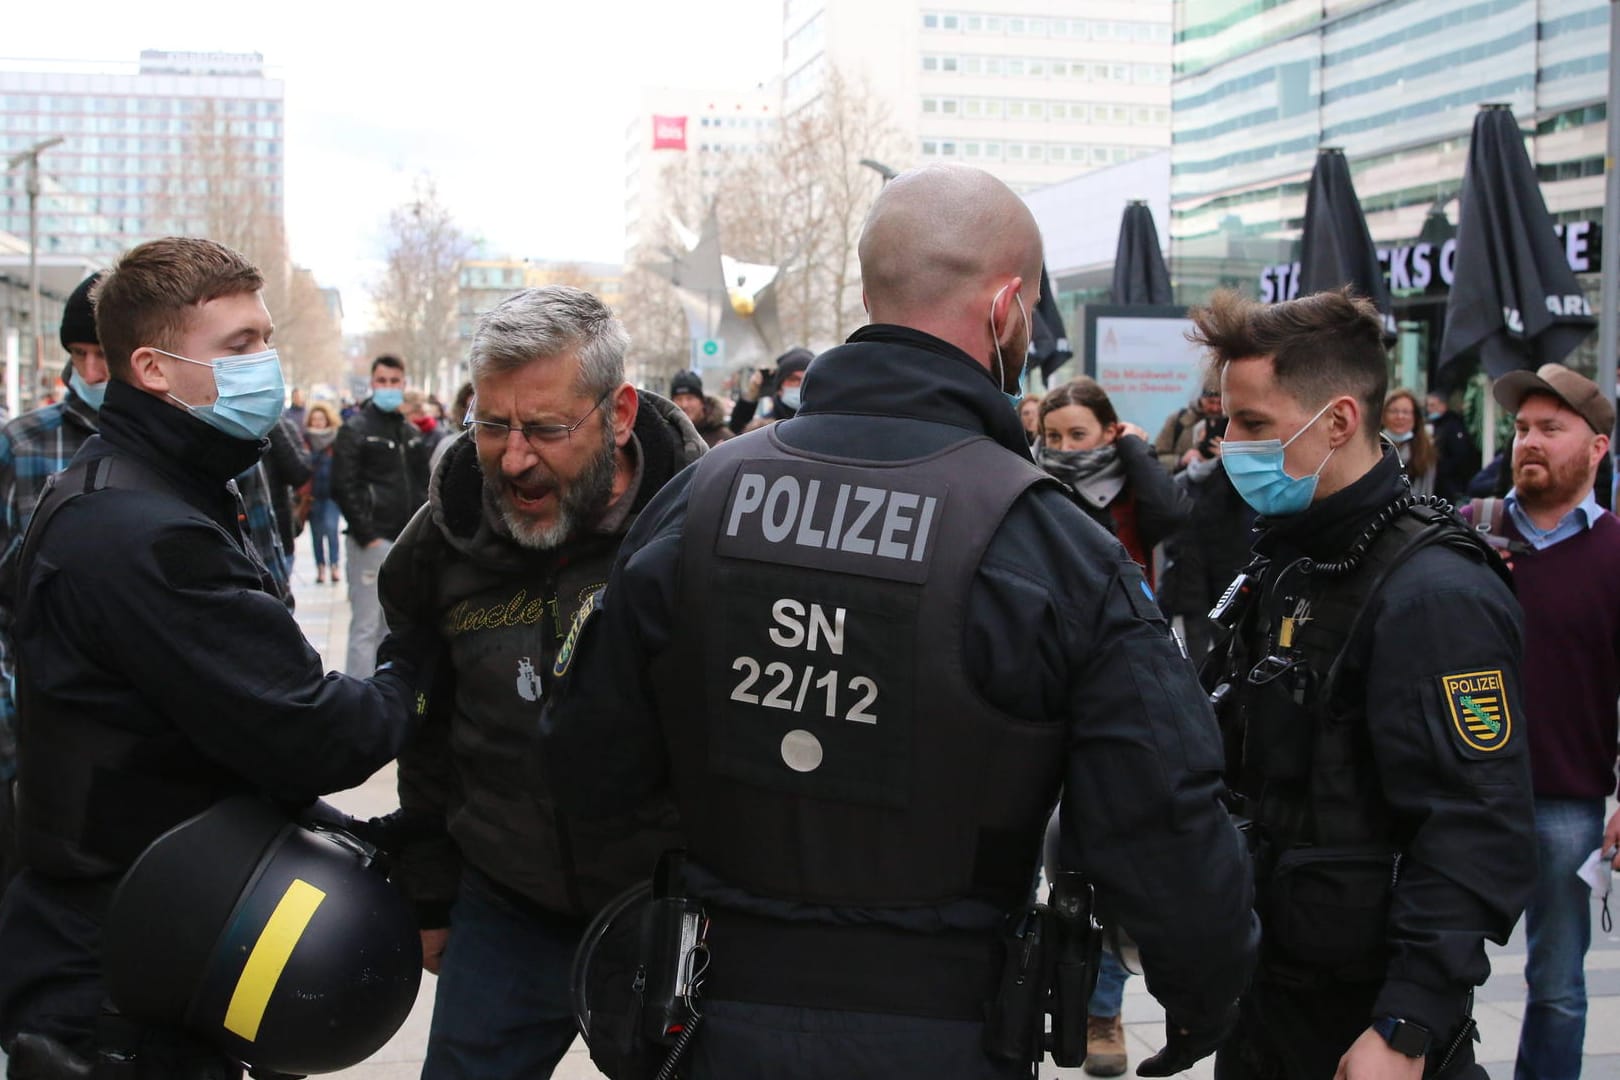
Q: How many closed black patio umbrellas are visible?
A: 4